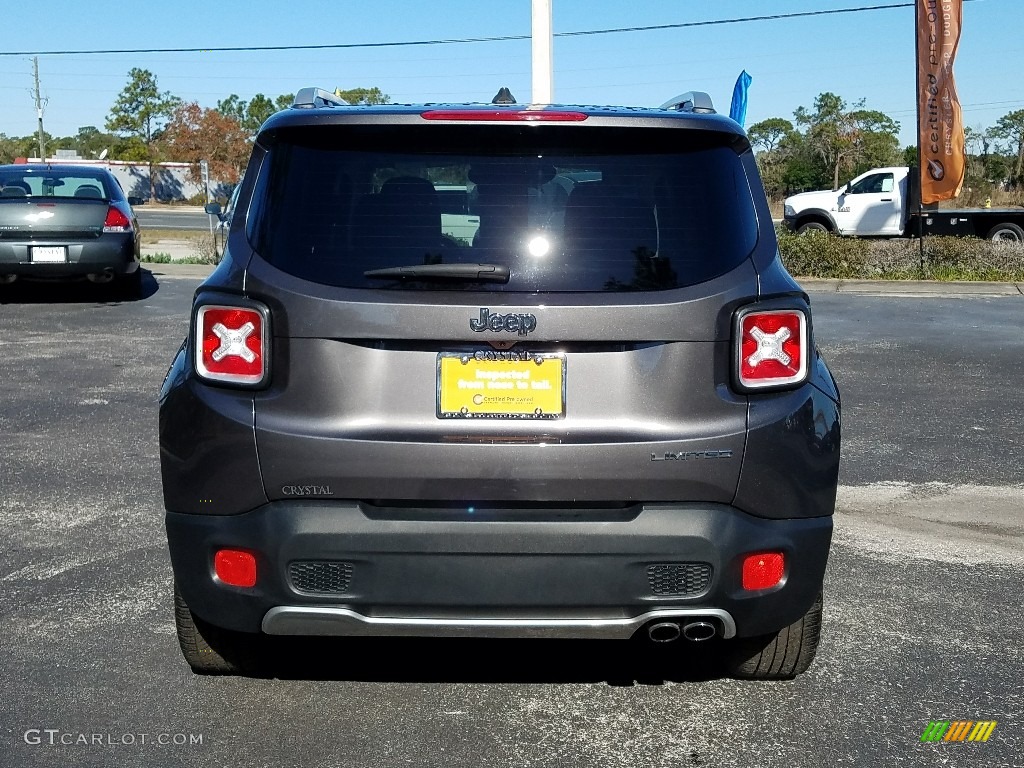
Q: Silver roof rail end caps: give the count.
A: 2